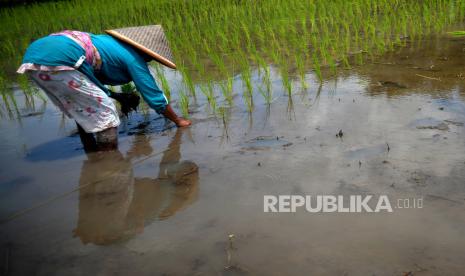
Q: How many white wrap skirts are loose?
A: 1